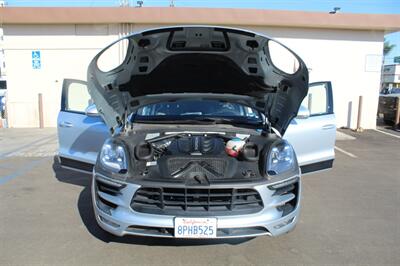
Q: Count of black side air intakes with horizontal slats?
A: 2